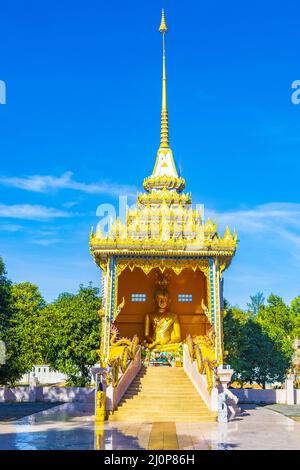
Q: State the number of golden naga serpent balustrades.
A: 2